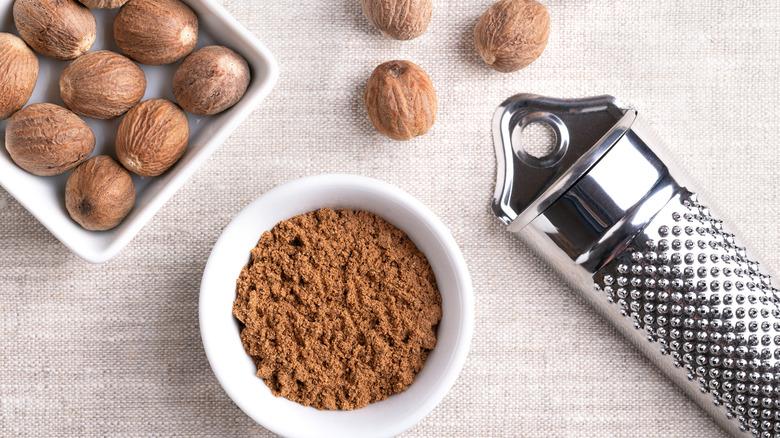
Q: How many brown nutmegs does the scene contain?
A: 12